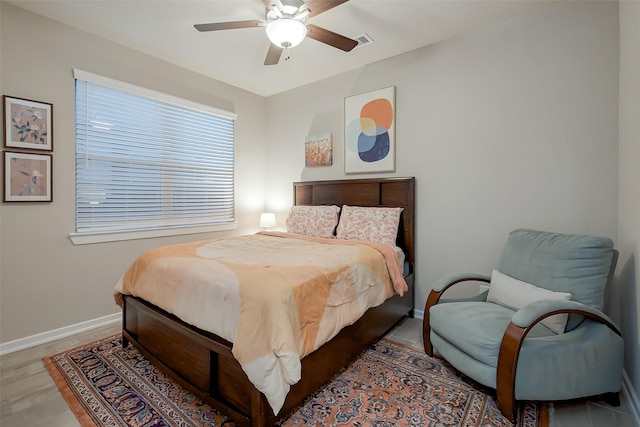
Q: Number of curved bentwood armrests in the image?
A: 2